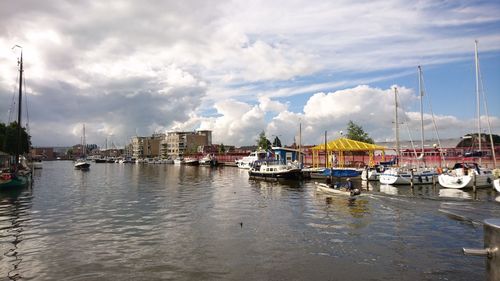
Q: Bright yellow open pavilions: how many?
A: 1